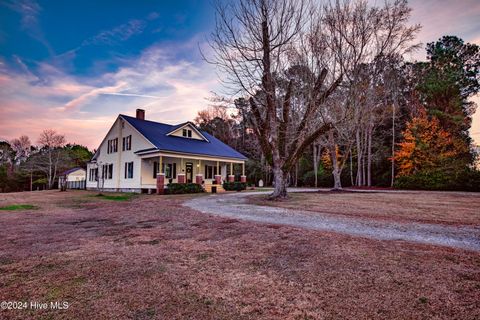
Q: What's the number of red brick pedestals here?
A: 6